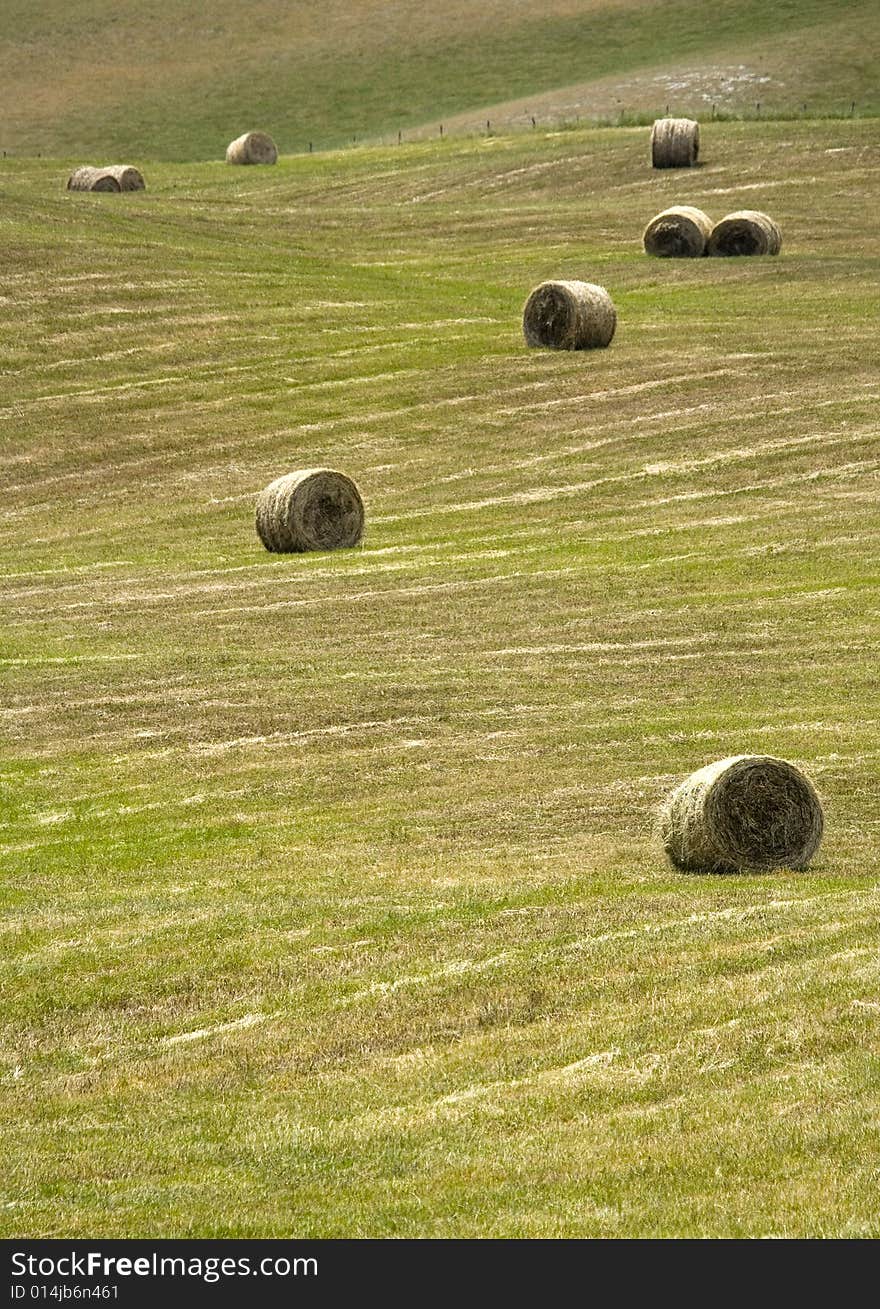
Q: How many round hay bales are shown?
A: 9